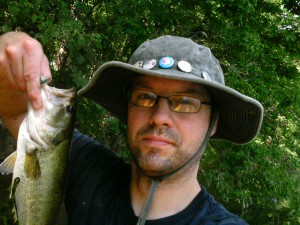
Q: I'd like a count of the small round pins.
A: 5